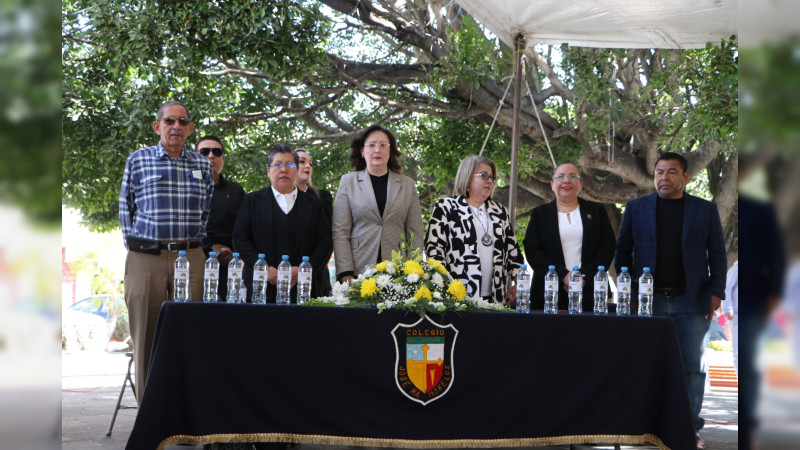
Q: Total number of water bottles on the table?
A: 12